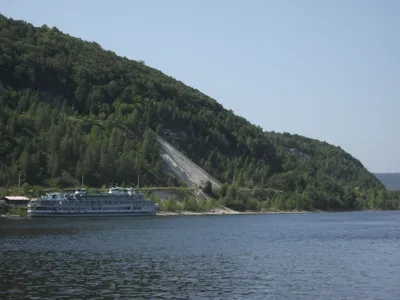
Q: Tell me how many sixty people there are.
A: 0